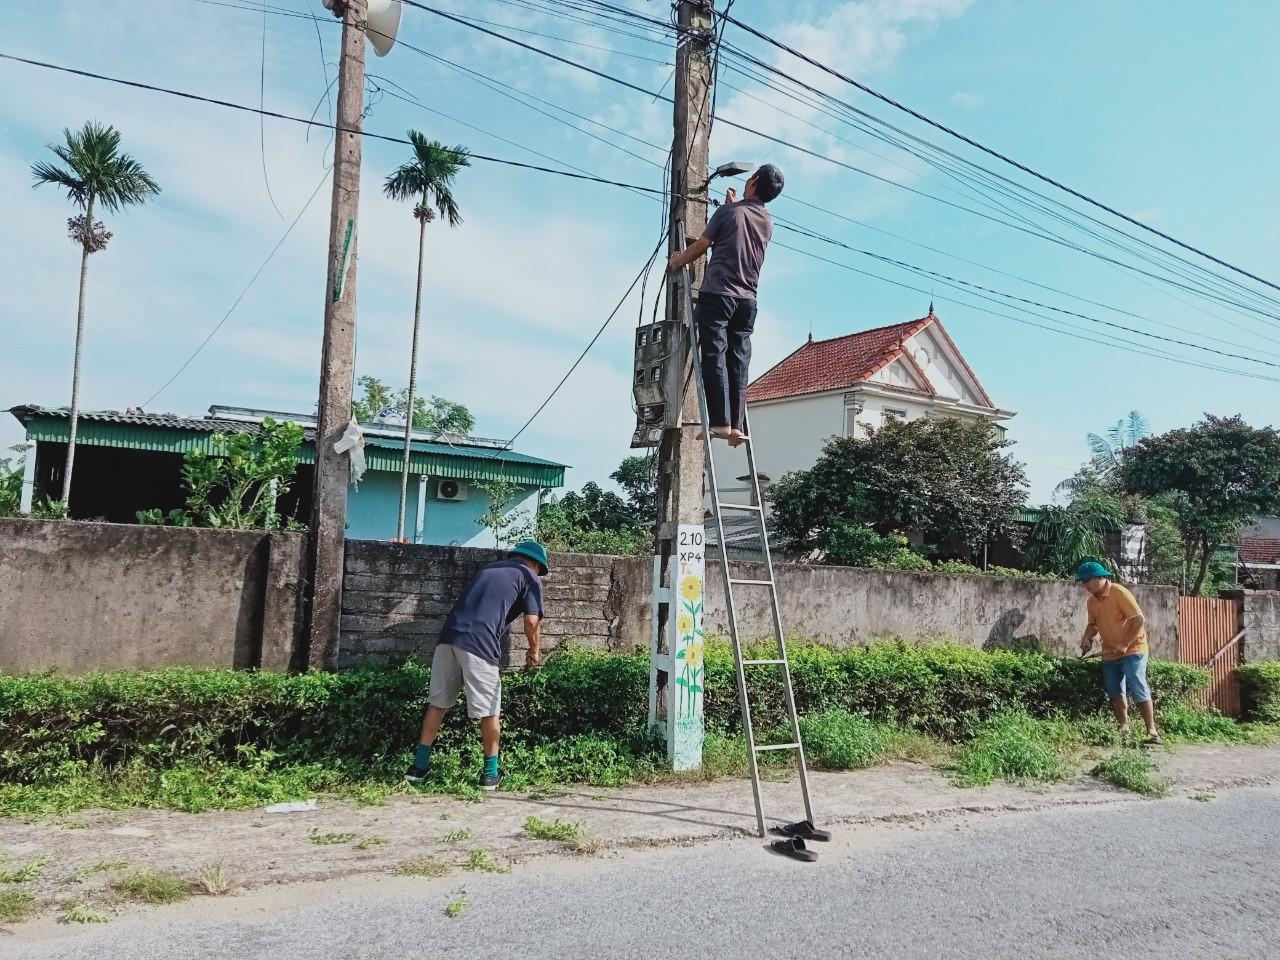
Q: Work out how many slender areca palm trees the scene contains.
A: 2